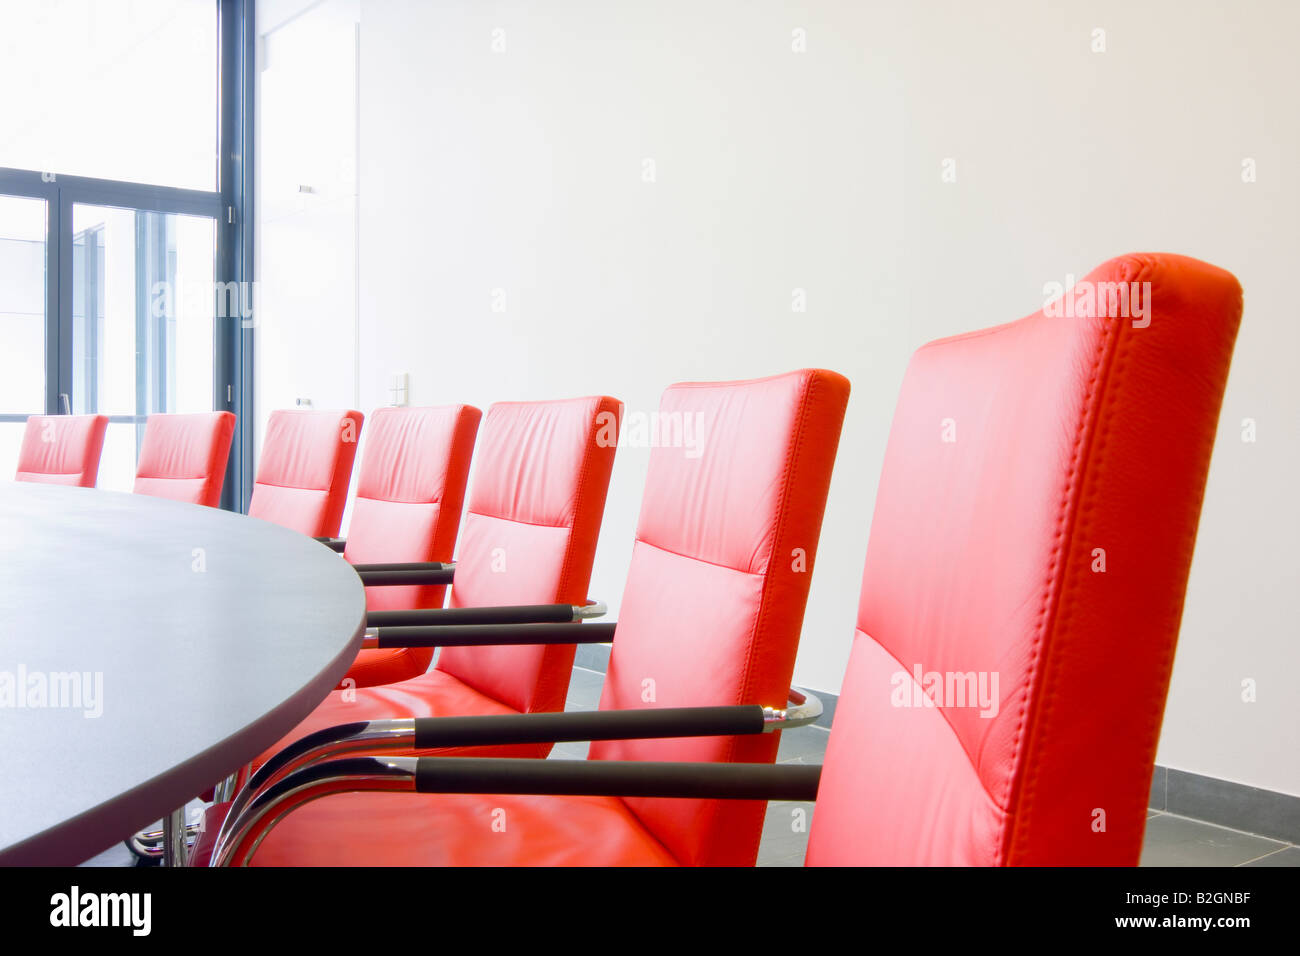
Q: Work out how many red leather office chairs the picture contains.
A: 7